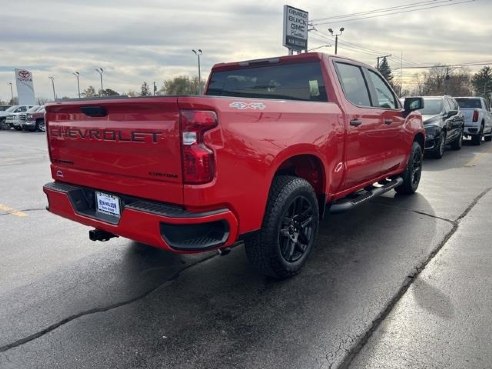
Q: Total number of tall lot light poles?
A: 6